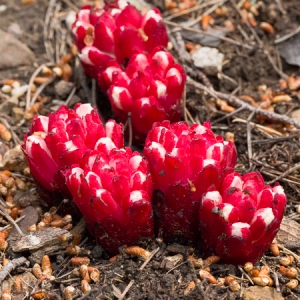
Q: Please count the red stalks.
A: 6